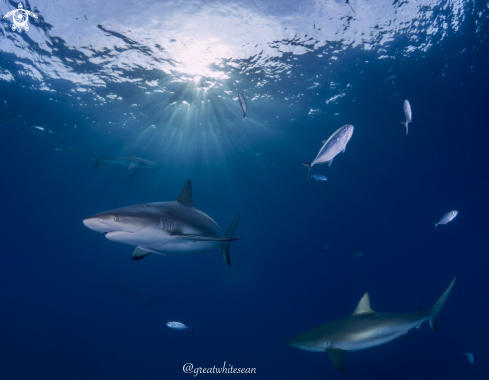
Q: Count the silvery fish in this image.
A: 7